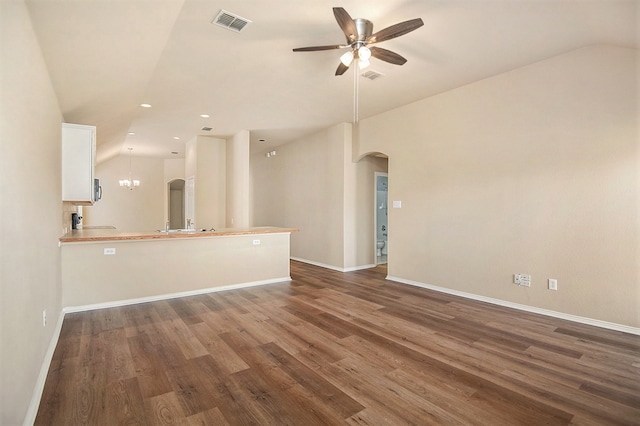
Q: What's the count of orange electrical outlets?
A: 0